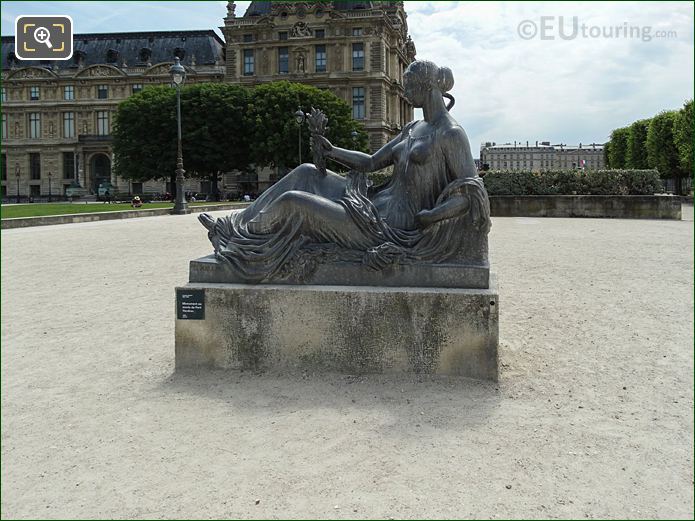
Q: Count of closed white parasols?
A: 0